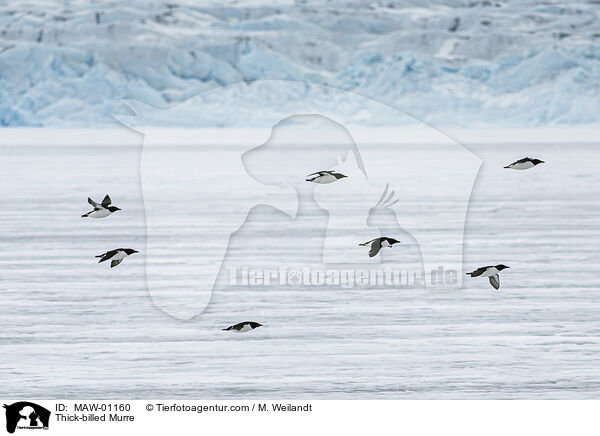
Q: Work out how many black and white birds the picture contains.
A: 7